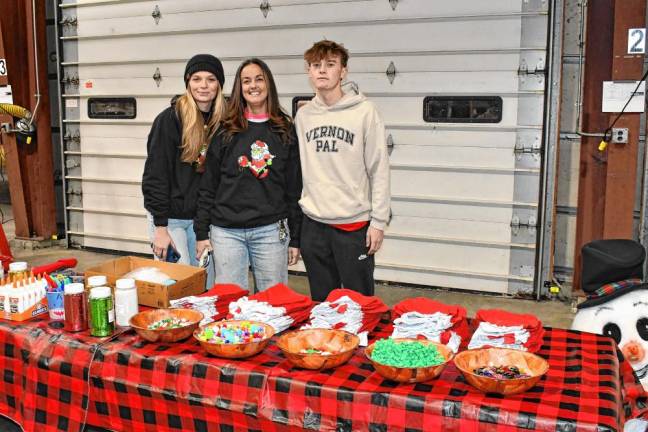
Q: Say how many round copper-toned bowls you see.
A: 5